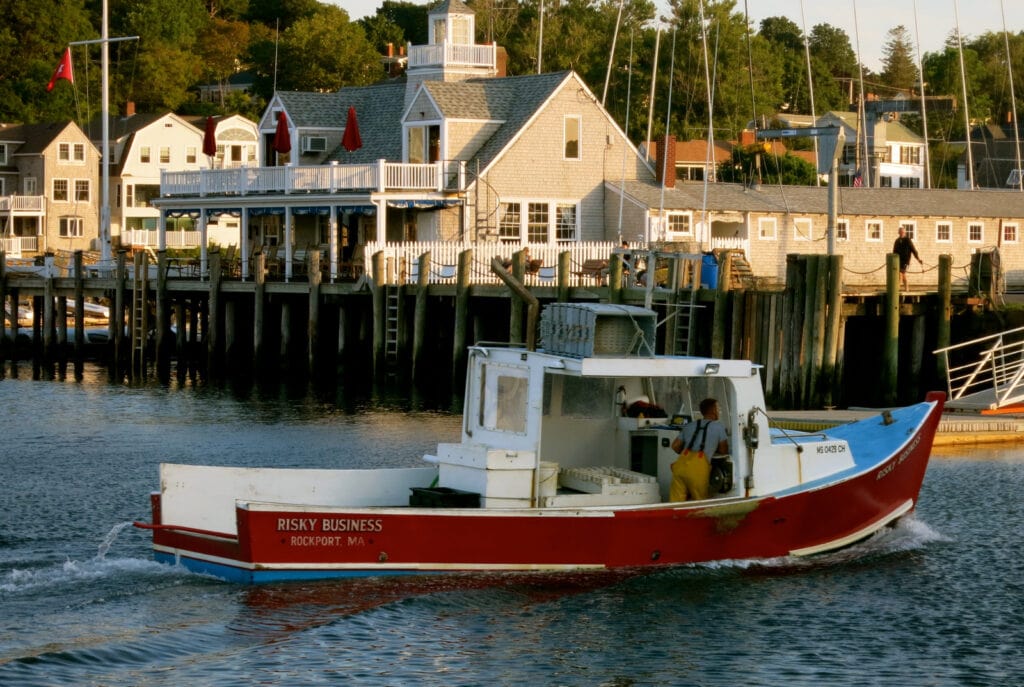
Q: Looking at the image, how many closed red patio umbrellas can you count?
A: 3